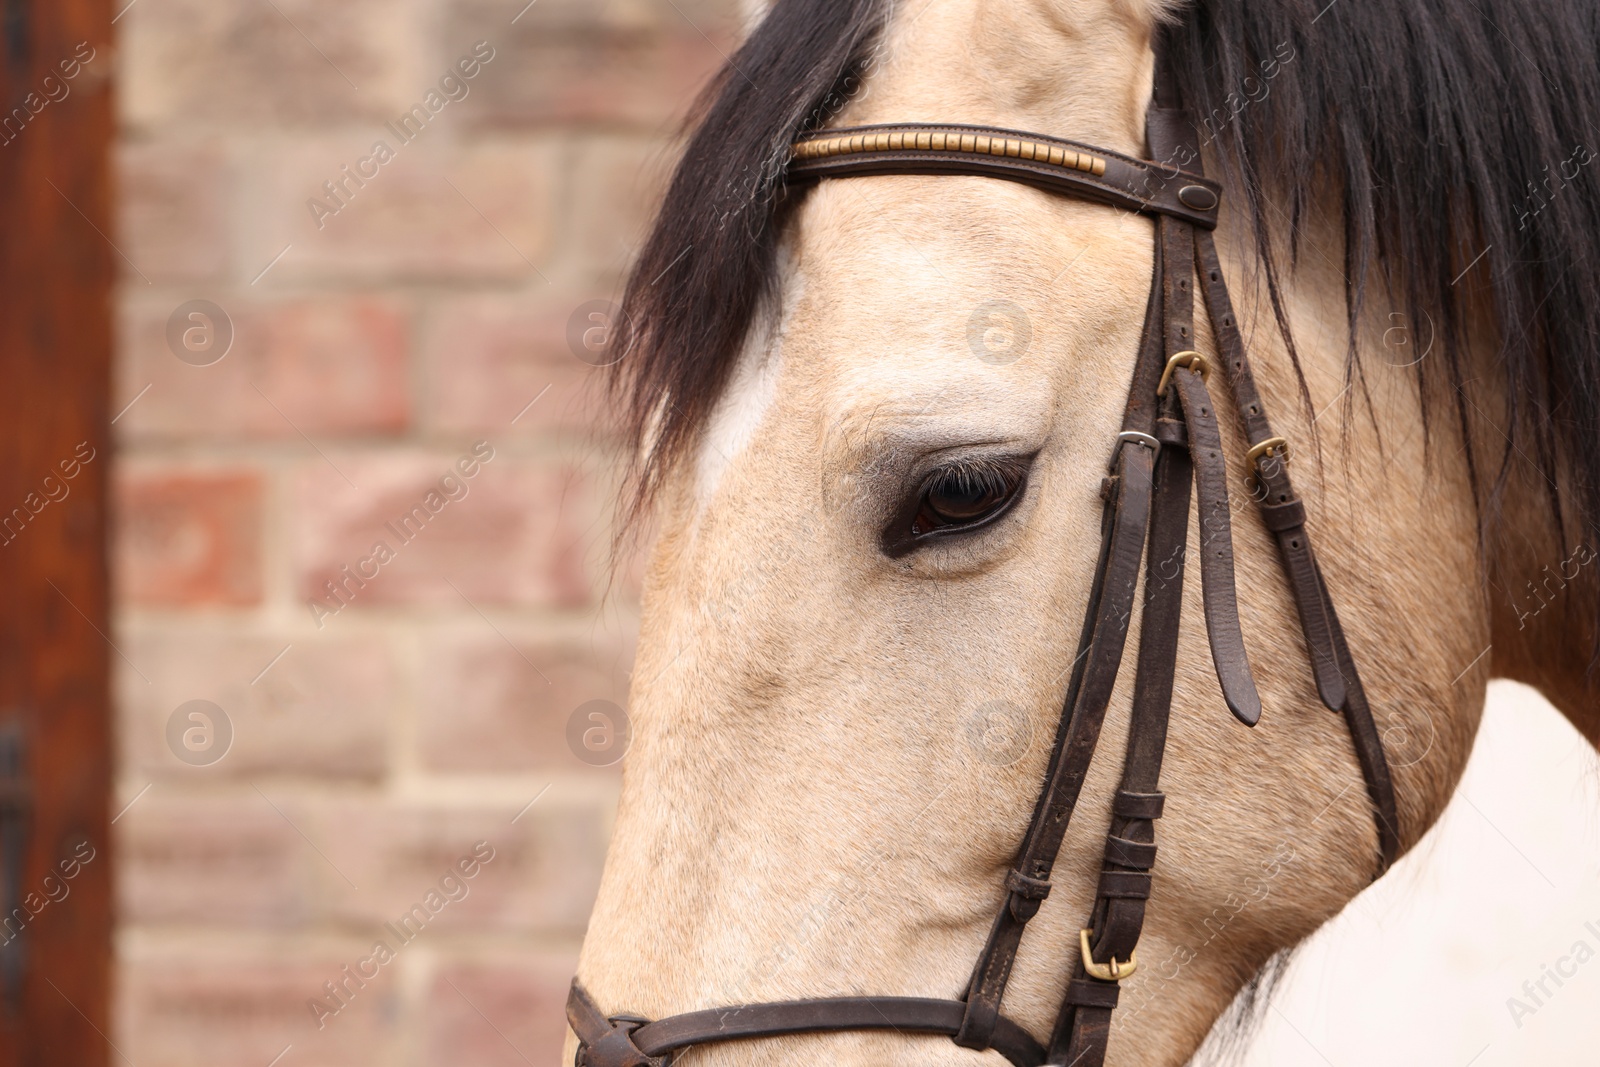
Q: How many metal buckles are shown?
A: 4